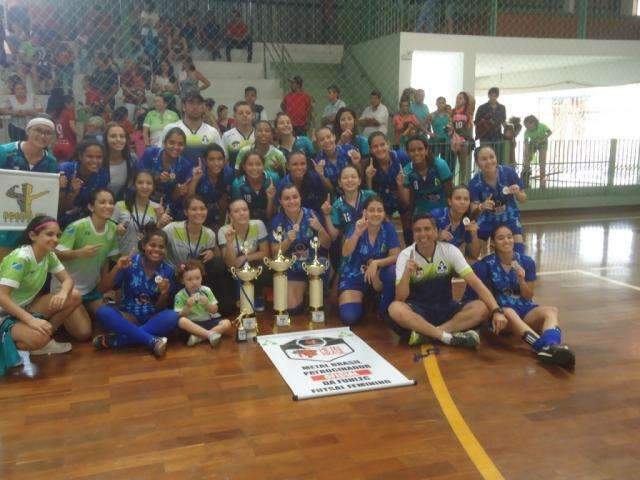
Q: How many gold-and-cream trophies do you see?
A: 3